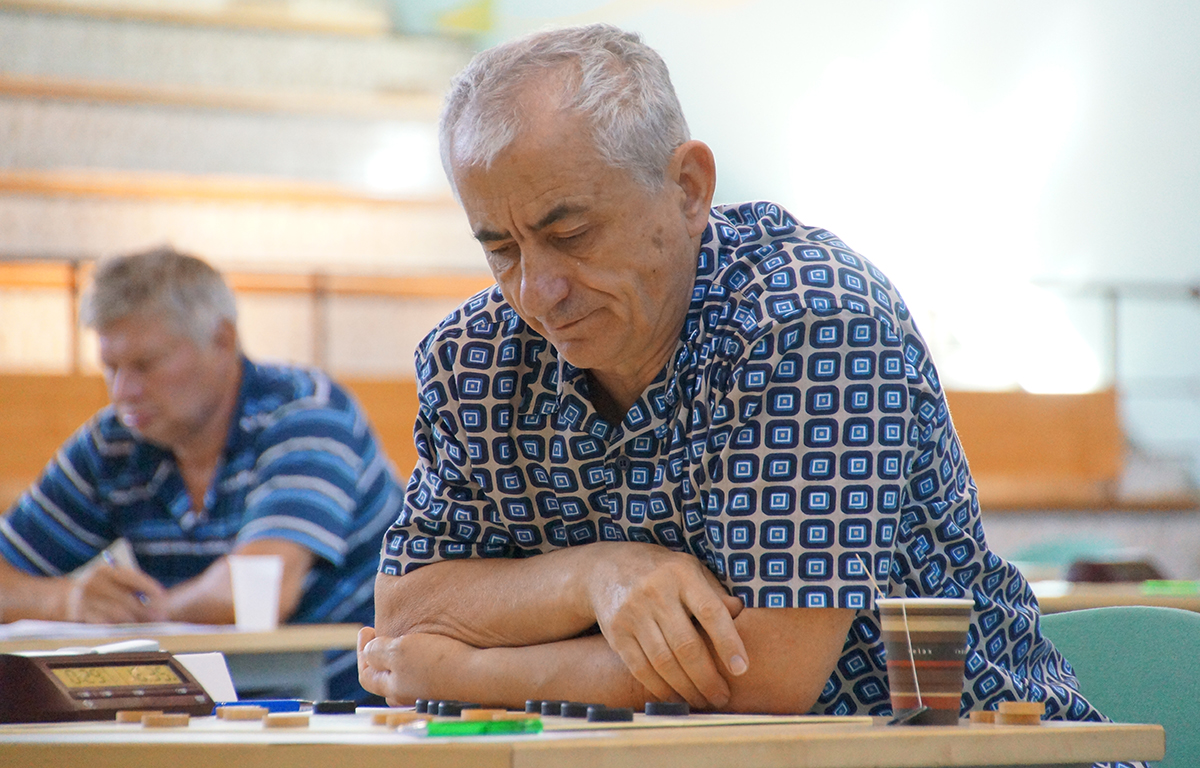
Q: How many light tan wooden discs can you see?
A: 12